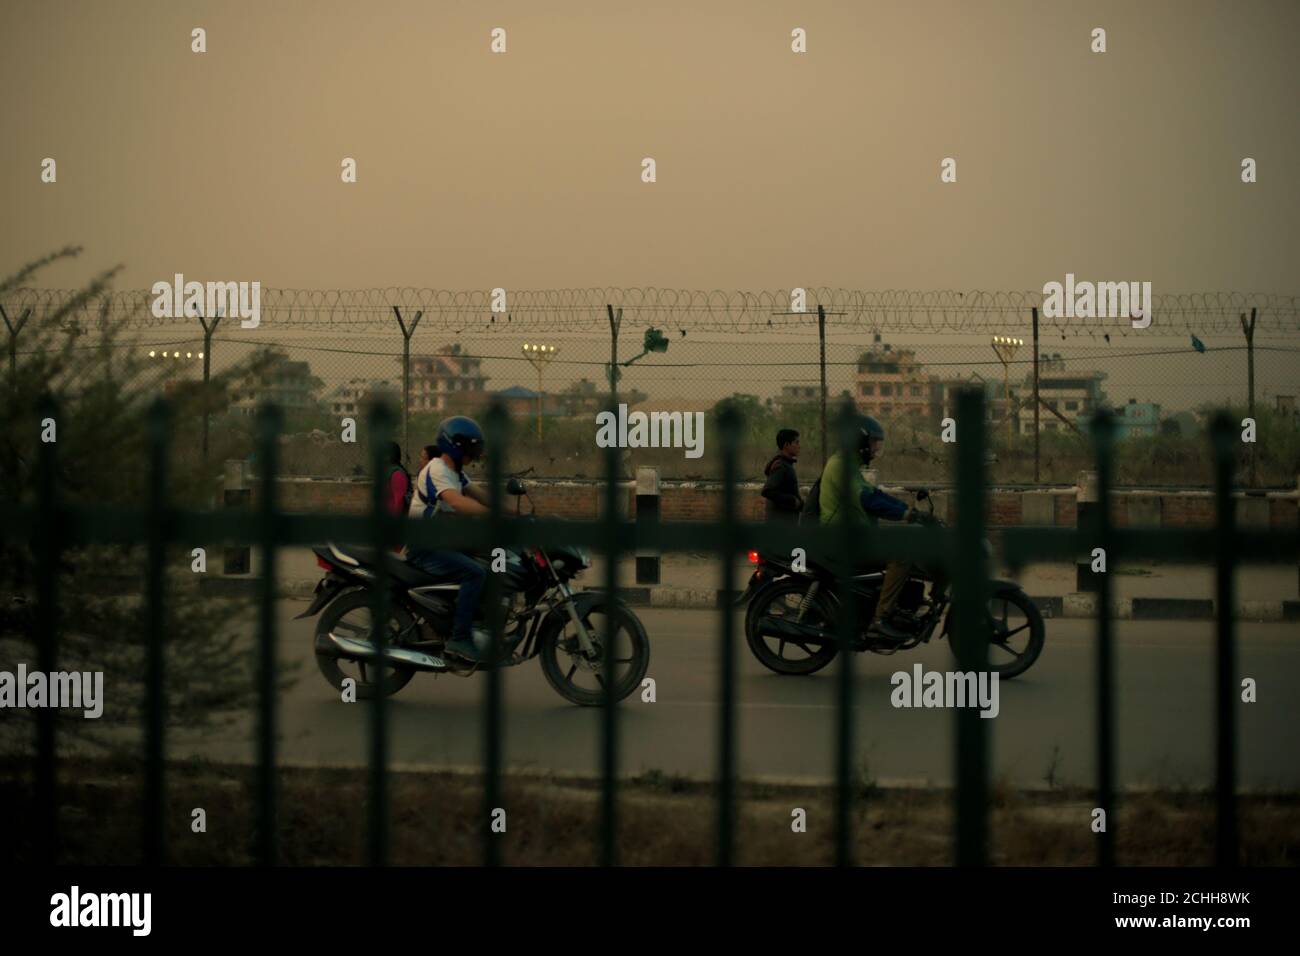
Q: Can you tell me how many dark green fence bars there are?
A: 11